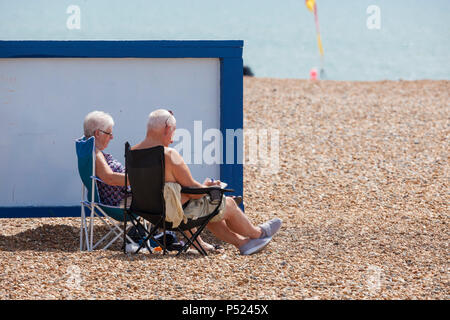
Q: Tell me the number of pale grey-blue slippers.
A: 2